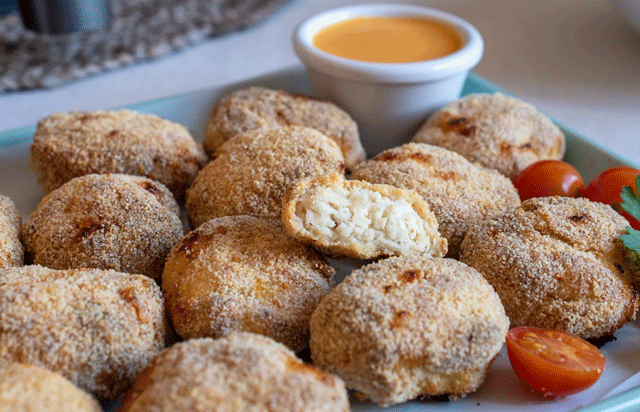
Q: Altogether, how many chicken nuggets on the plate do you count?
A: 14